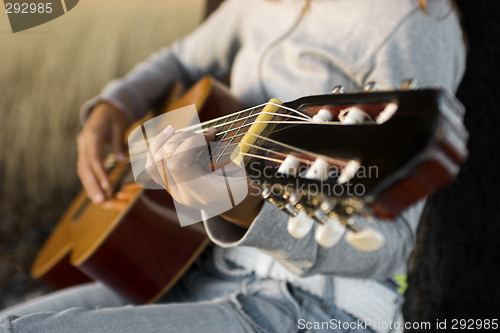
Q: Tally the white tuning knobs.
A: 3